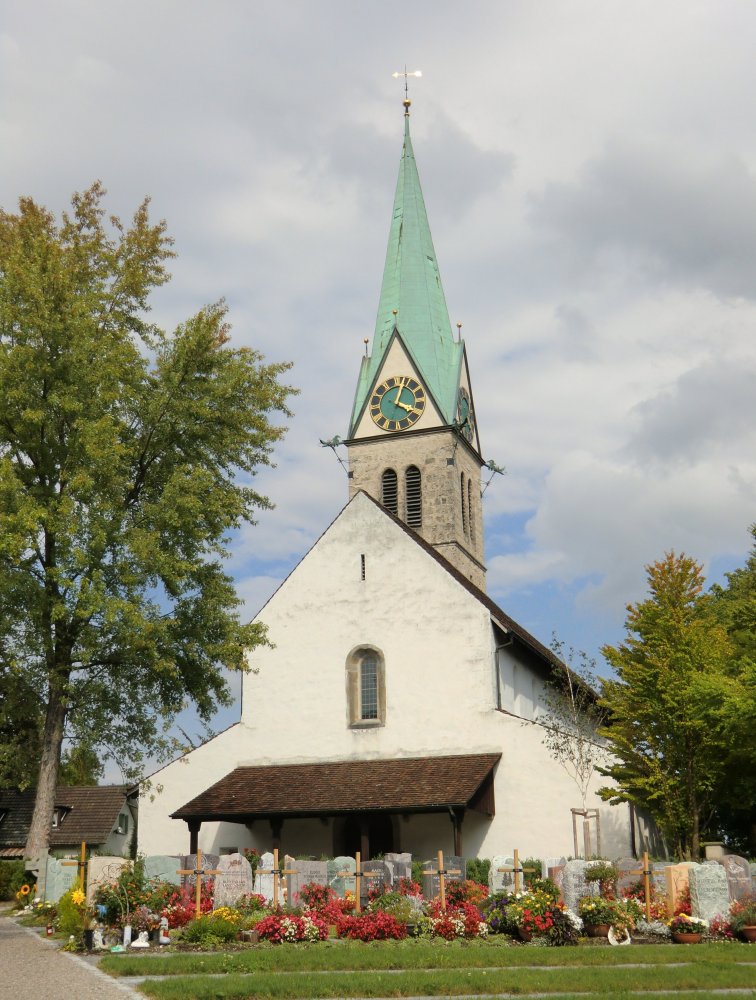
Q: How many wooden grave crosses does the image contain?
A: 7